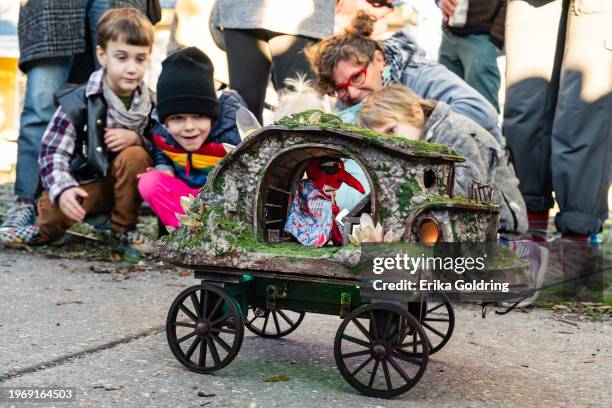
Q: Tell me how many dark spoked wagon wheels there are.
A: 4